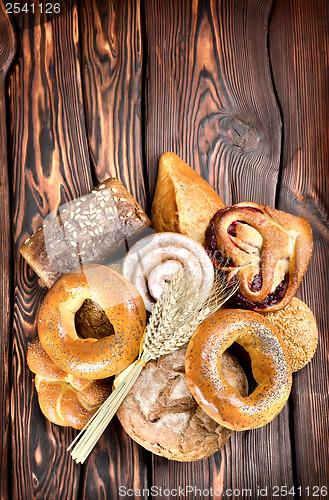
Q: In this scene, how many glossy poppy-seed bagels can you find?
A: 2